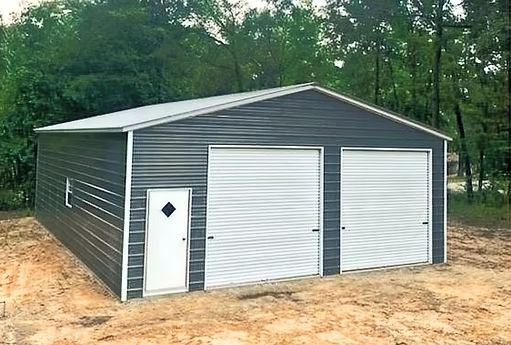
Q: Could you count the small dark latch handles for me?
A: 4